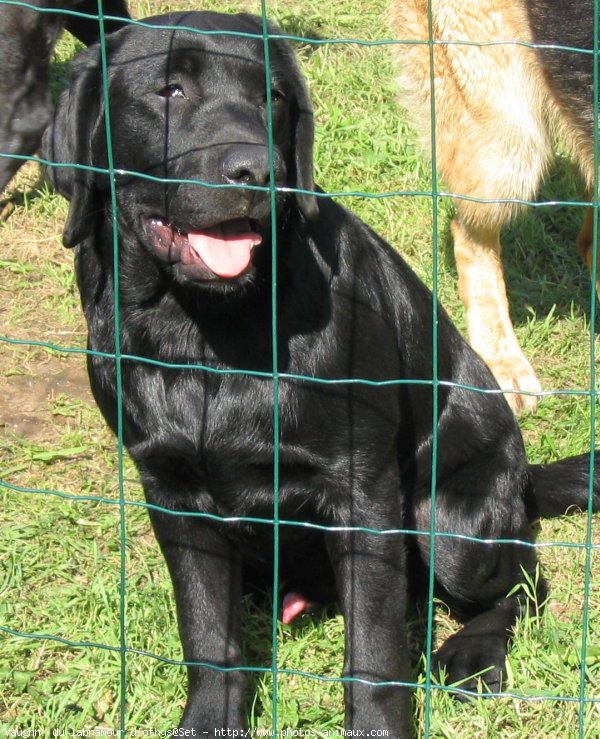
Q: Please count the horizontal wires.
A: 5